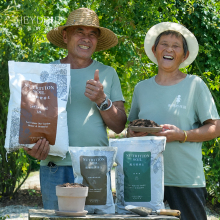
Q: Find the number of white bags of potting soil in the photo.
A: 3